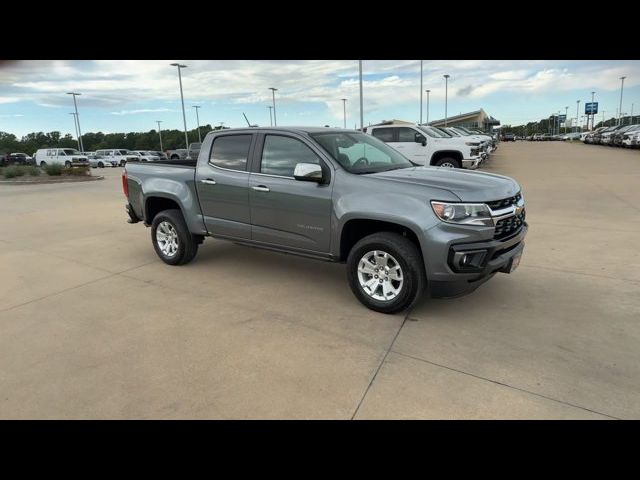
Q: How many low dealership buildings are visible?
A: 1